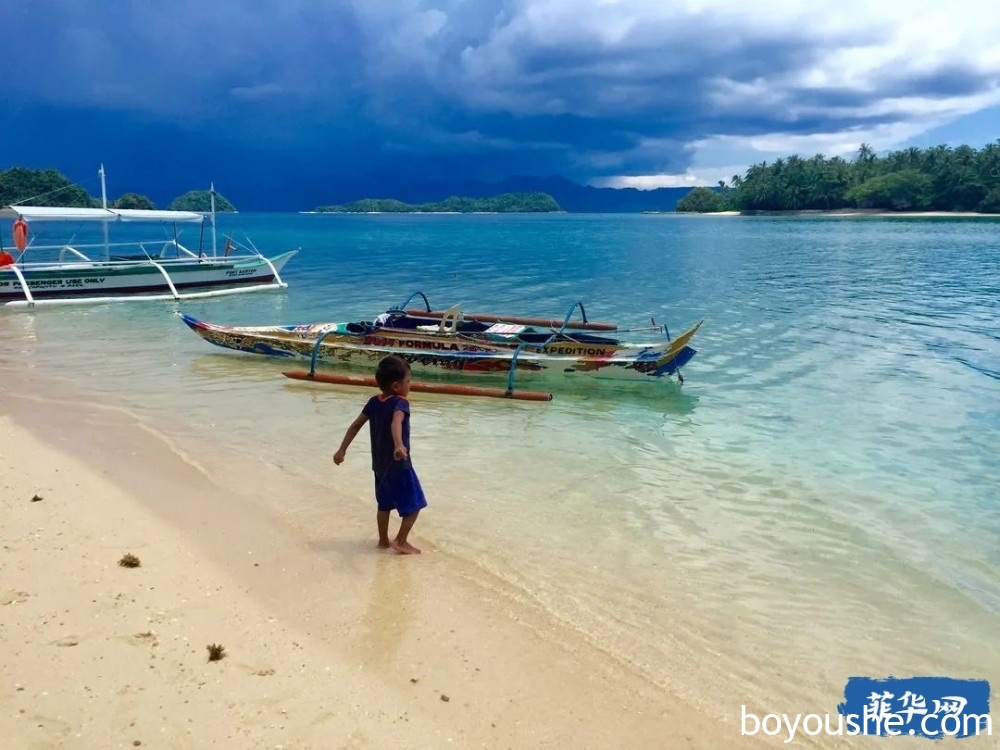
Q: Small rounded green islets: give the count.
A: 2